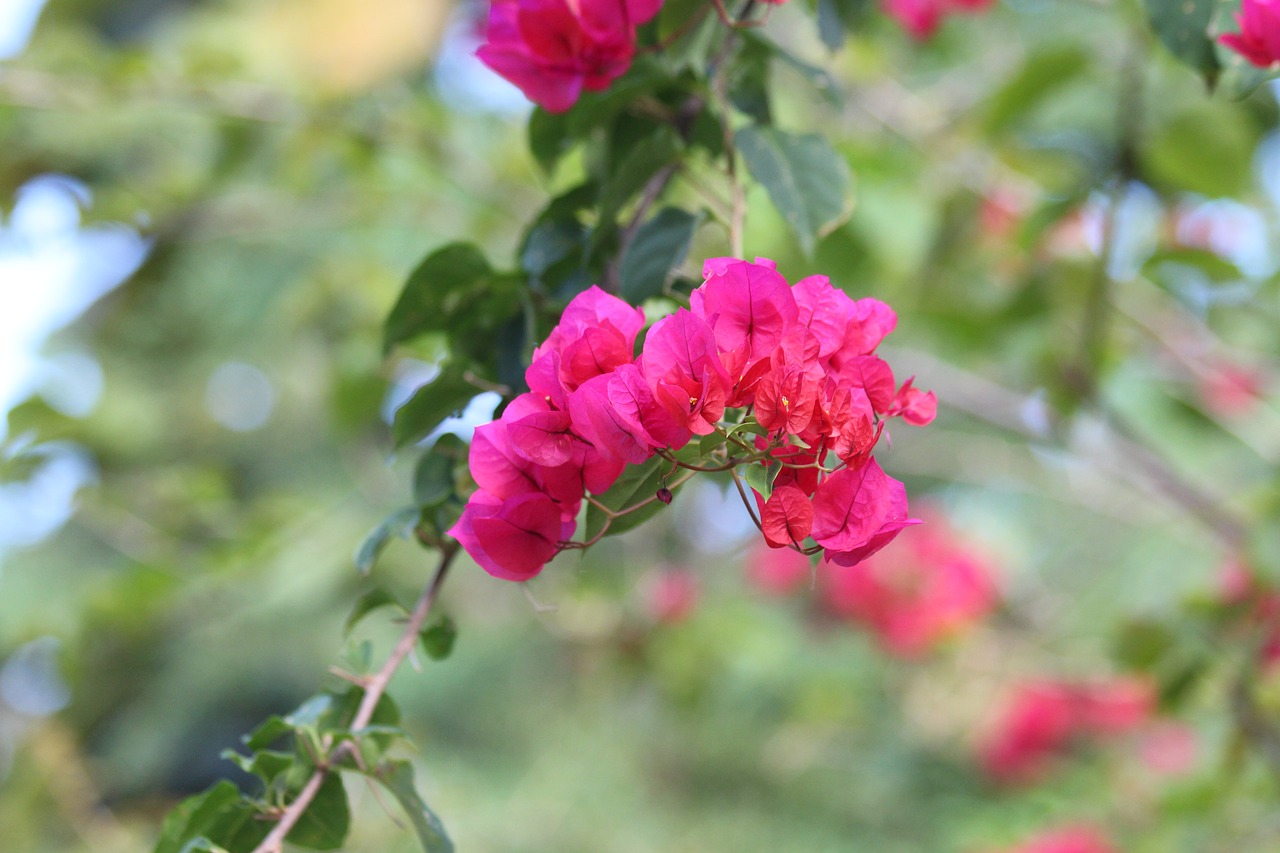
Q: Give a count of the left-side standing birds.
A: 0